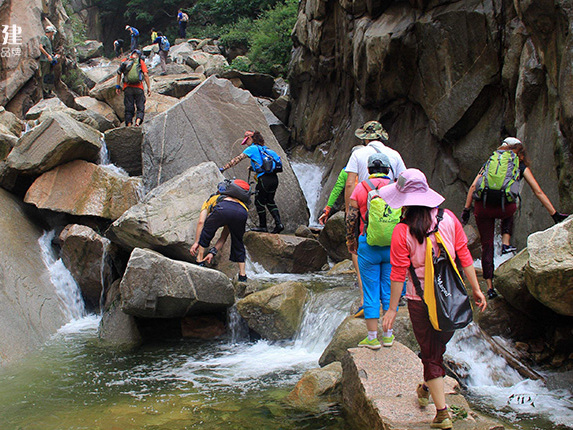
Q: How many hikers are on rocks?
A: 14